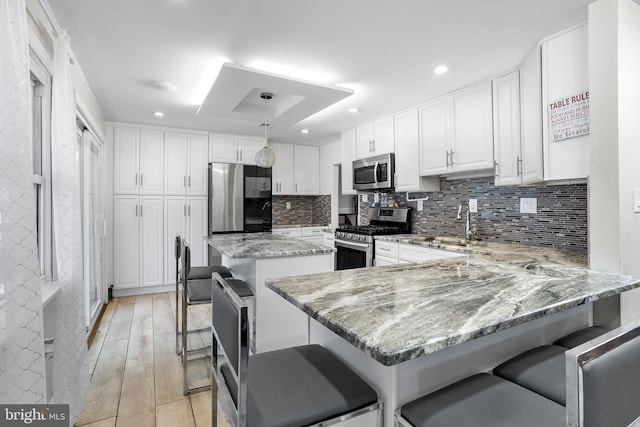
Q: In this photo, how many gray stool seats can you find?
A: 6